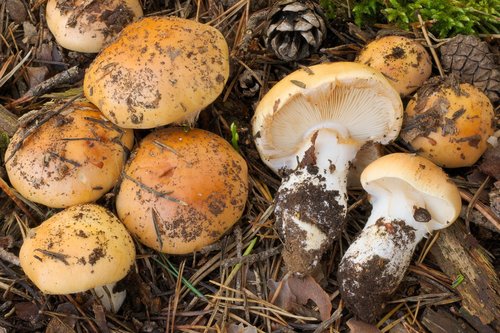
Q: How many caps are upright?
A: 7